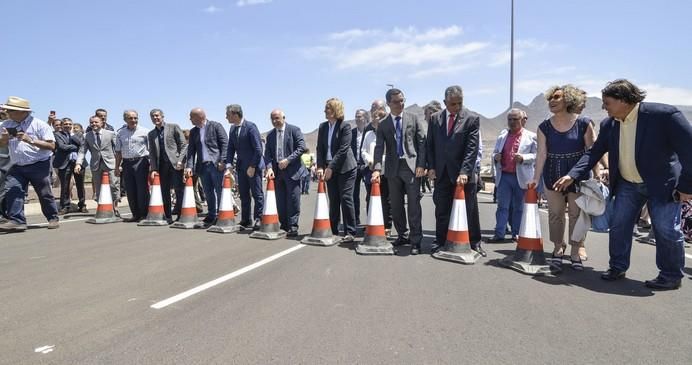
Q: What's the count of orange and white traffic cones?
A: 9